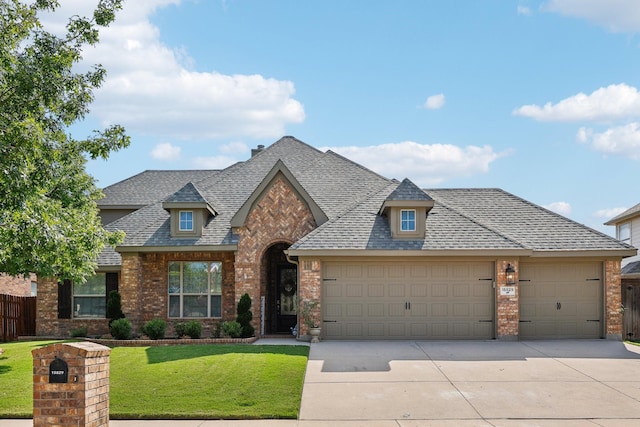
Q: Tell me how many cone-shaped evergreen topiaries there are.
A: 2